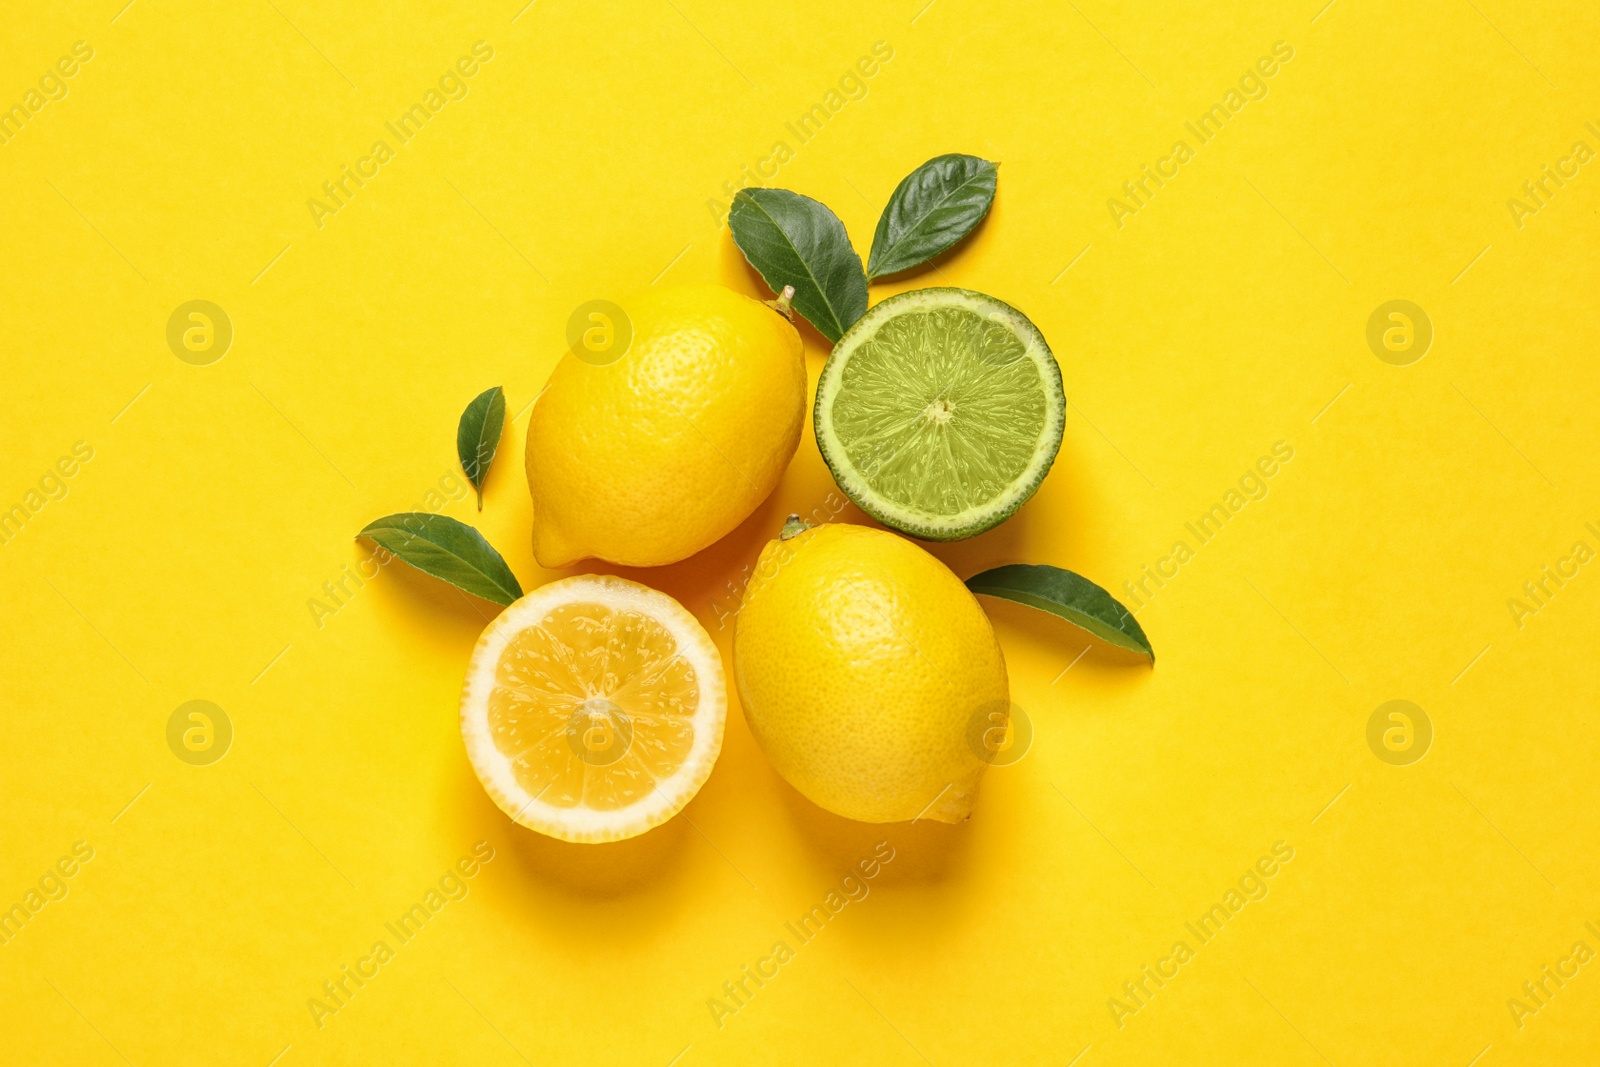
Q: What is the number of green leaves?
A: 5